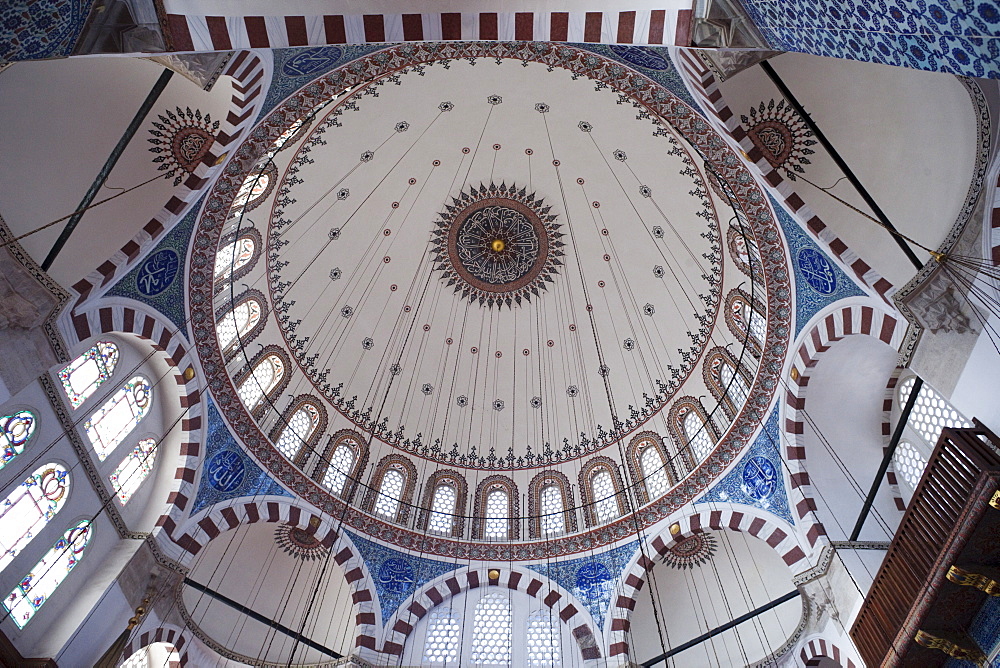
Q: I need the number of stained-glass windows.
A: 6